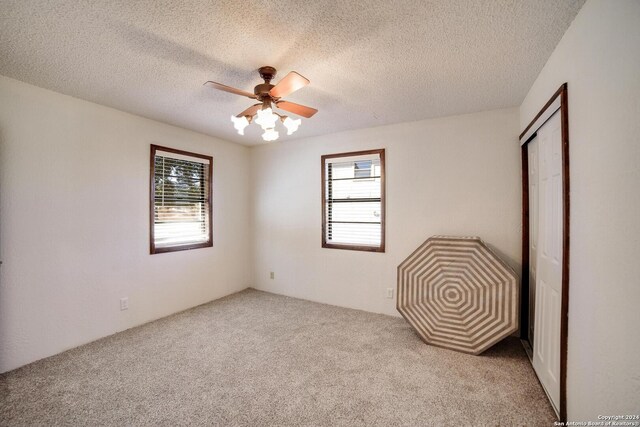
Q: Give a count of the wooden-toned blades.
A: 4